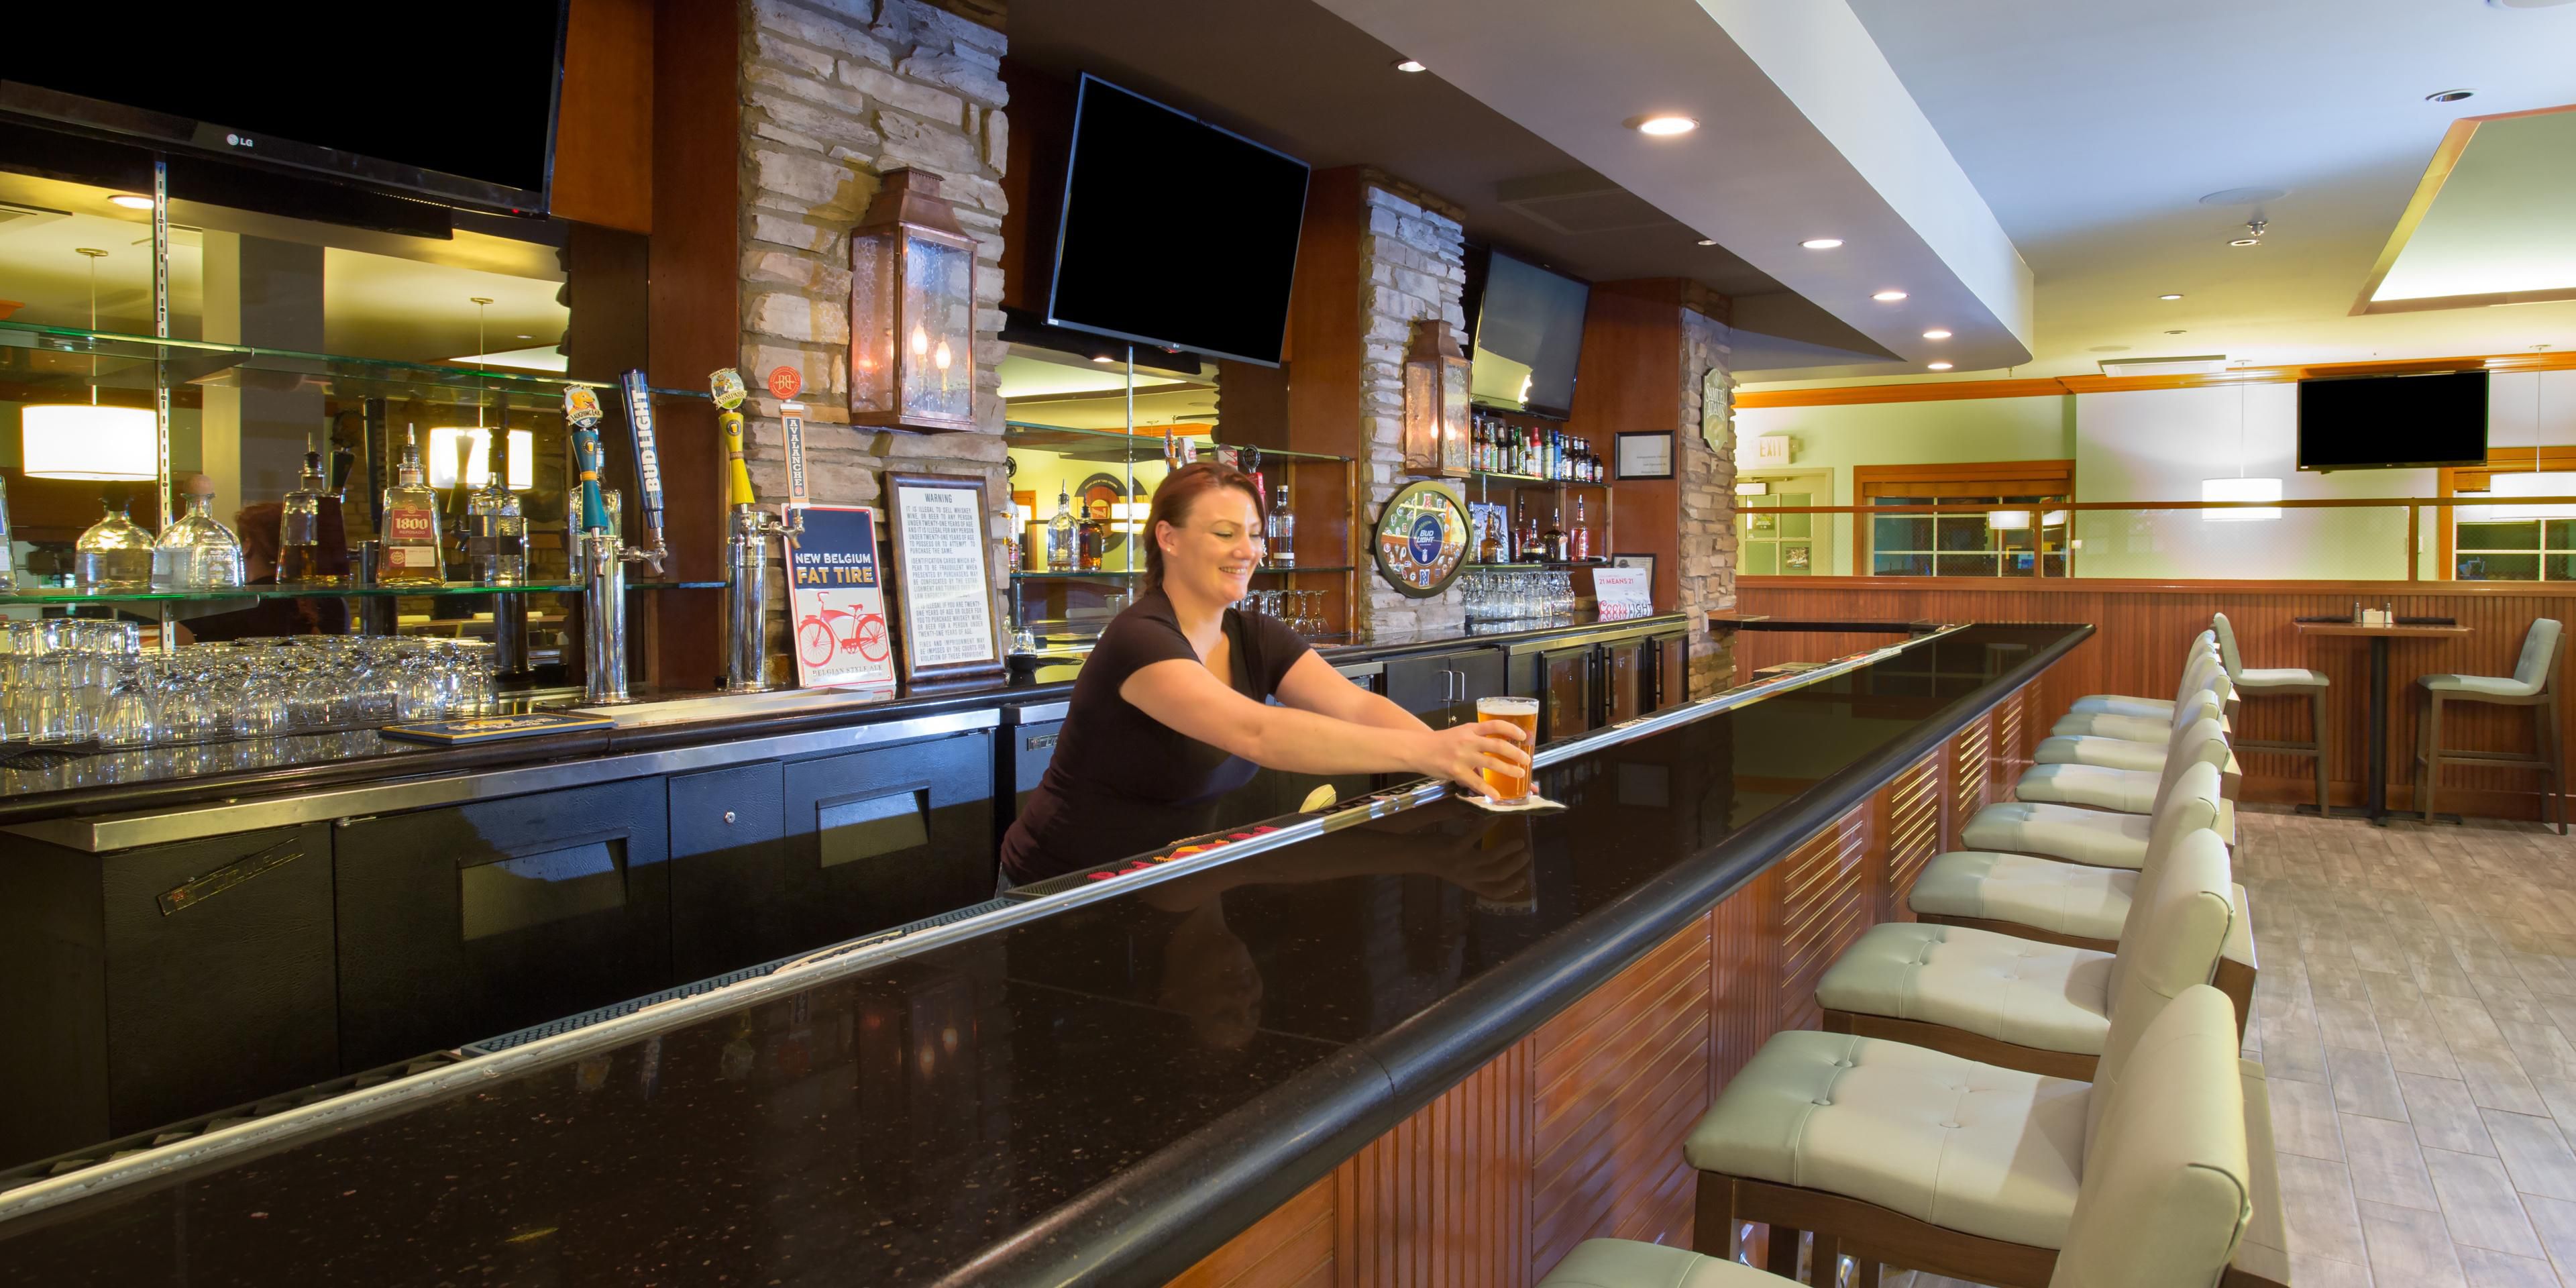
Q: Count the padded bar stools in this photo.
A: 11